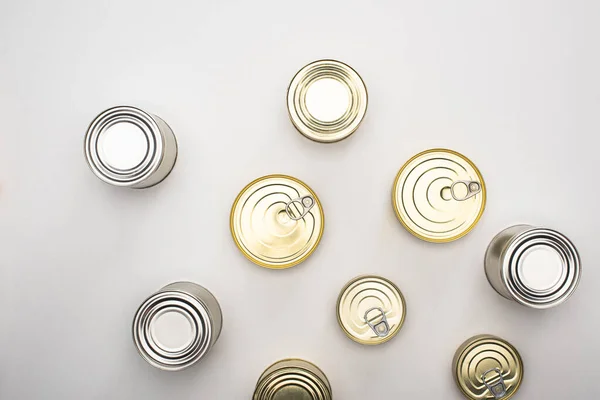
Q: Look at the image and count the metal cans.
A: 9